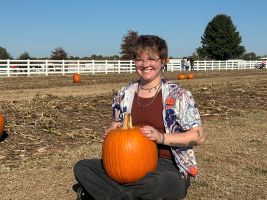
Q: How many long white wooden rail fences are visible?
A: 1